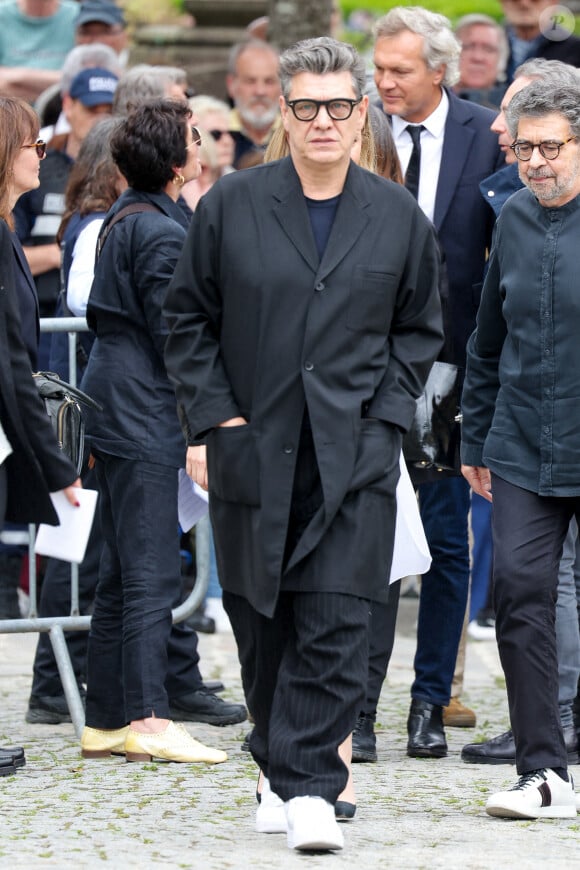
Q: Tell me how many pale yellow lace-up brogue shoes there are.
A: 2